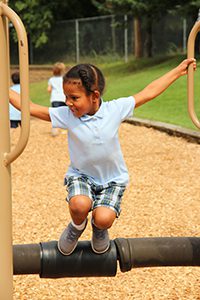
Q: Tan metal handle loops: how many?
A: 2